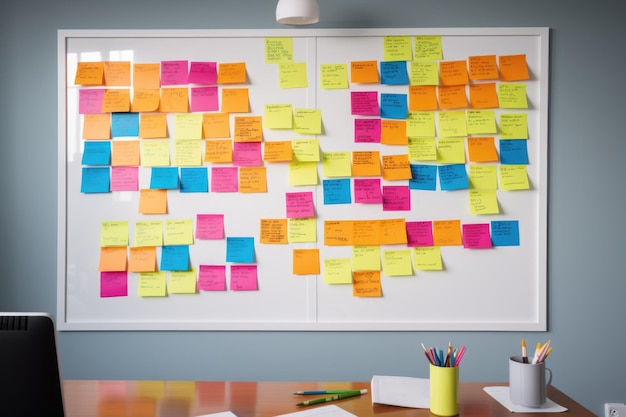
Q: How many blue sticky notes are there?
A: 14